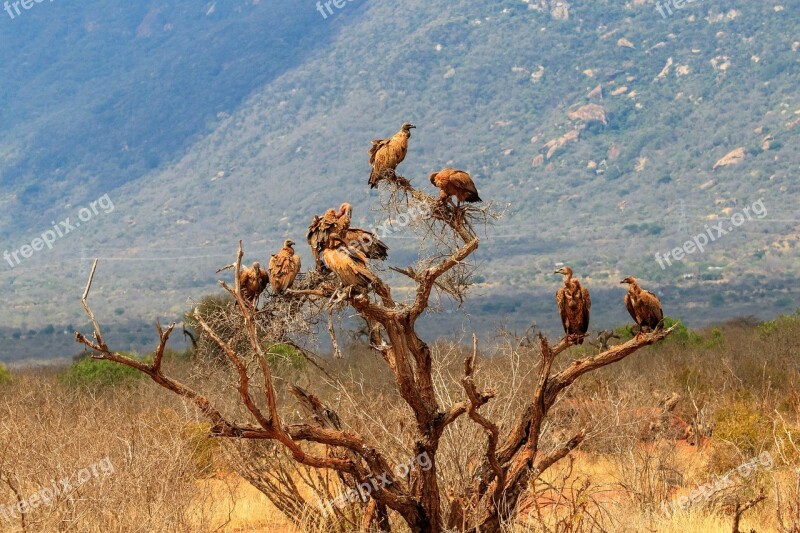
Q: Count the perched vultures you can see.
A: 8